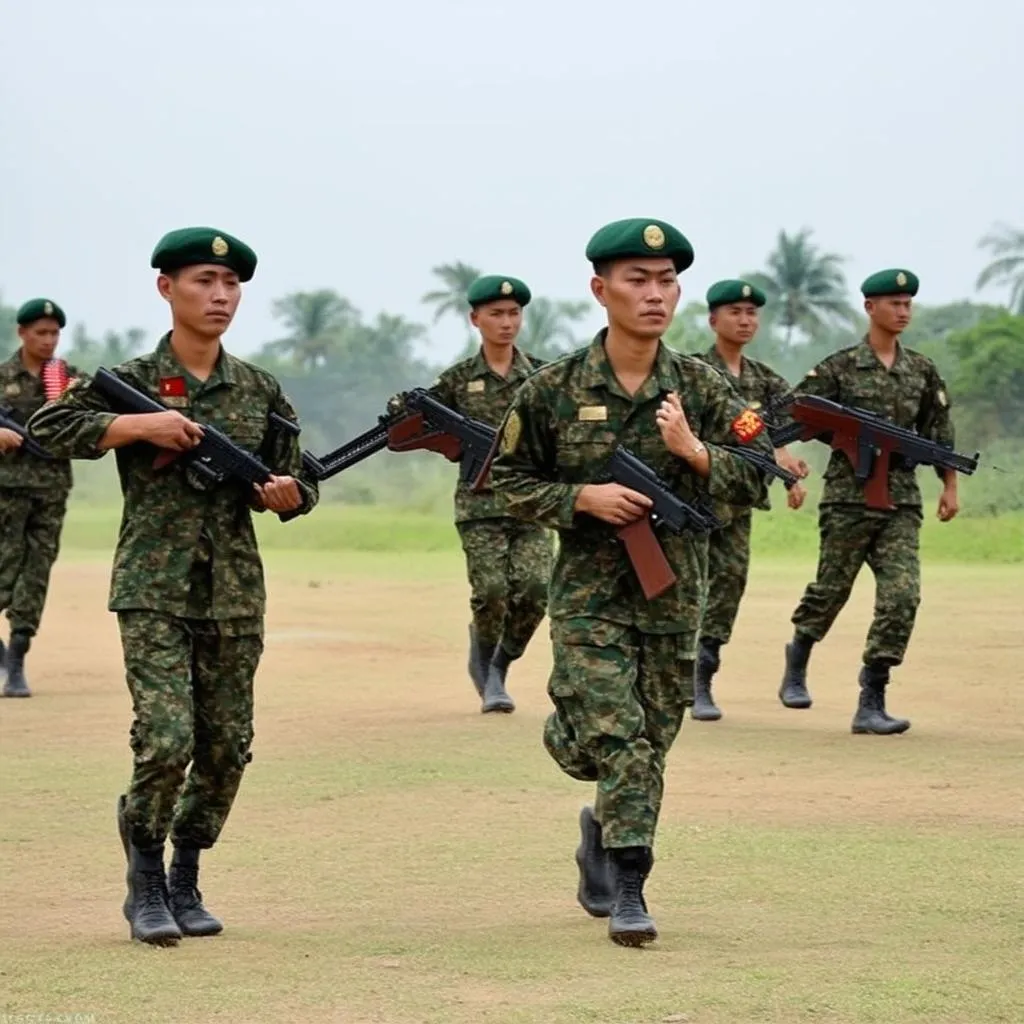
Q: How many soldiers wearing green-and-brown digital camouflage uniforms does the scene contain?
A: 6